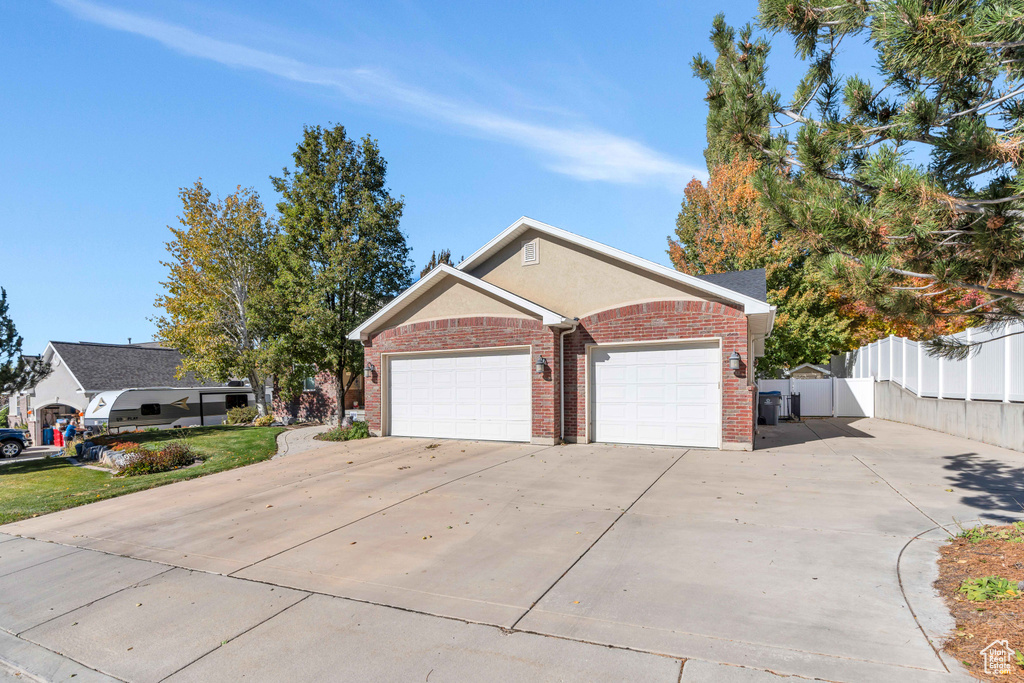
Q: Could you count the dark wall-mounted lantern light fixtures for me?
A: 3